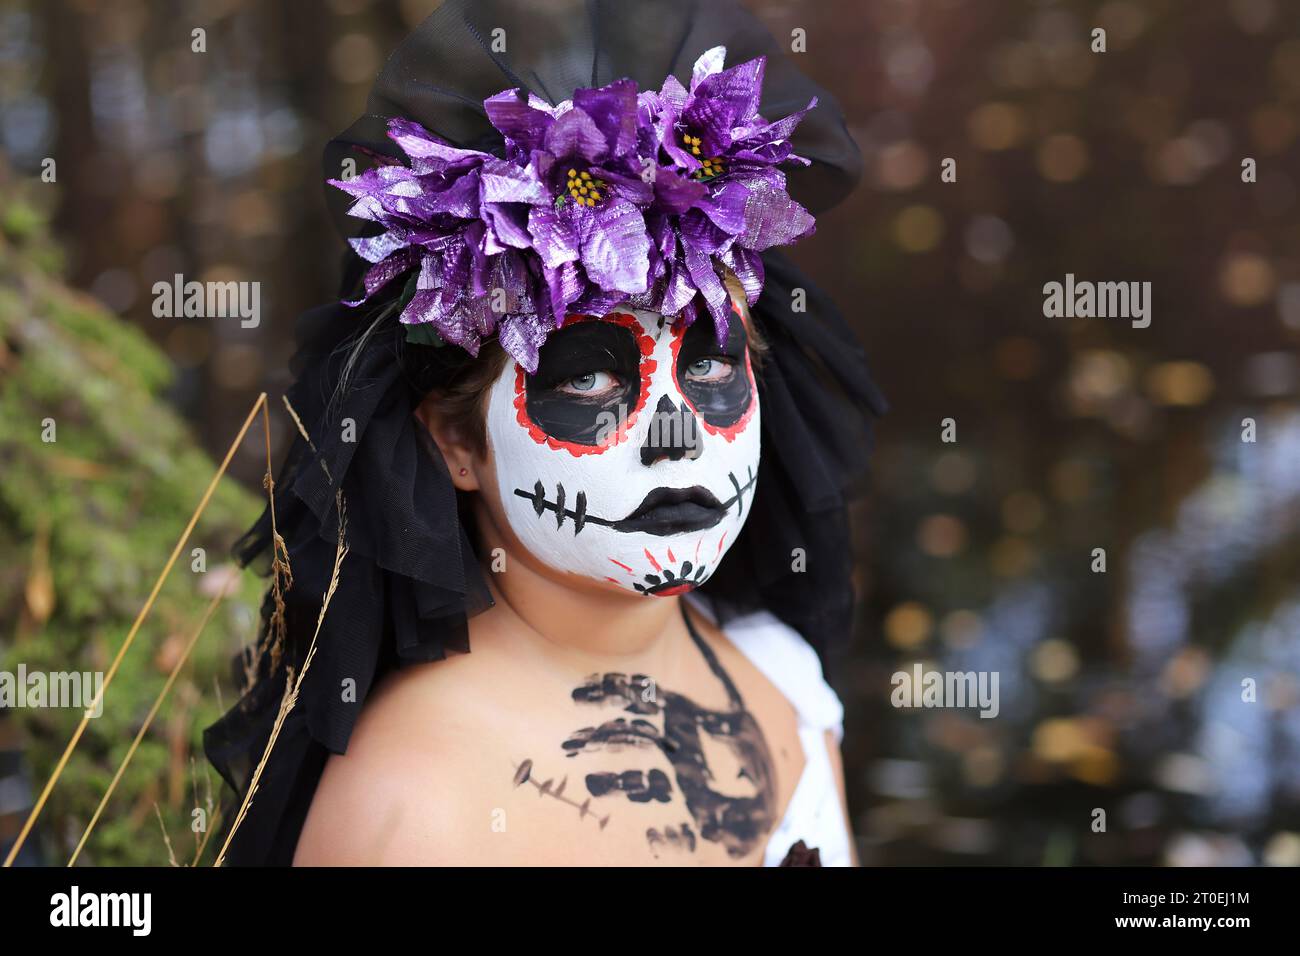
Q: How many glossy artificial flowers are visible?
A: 3